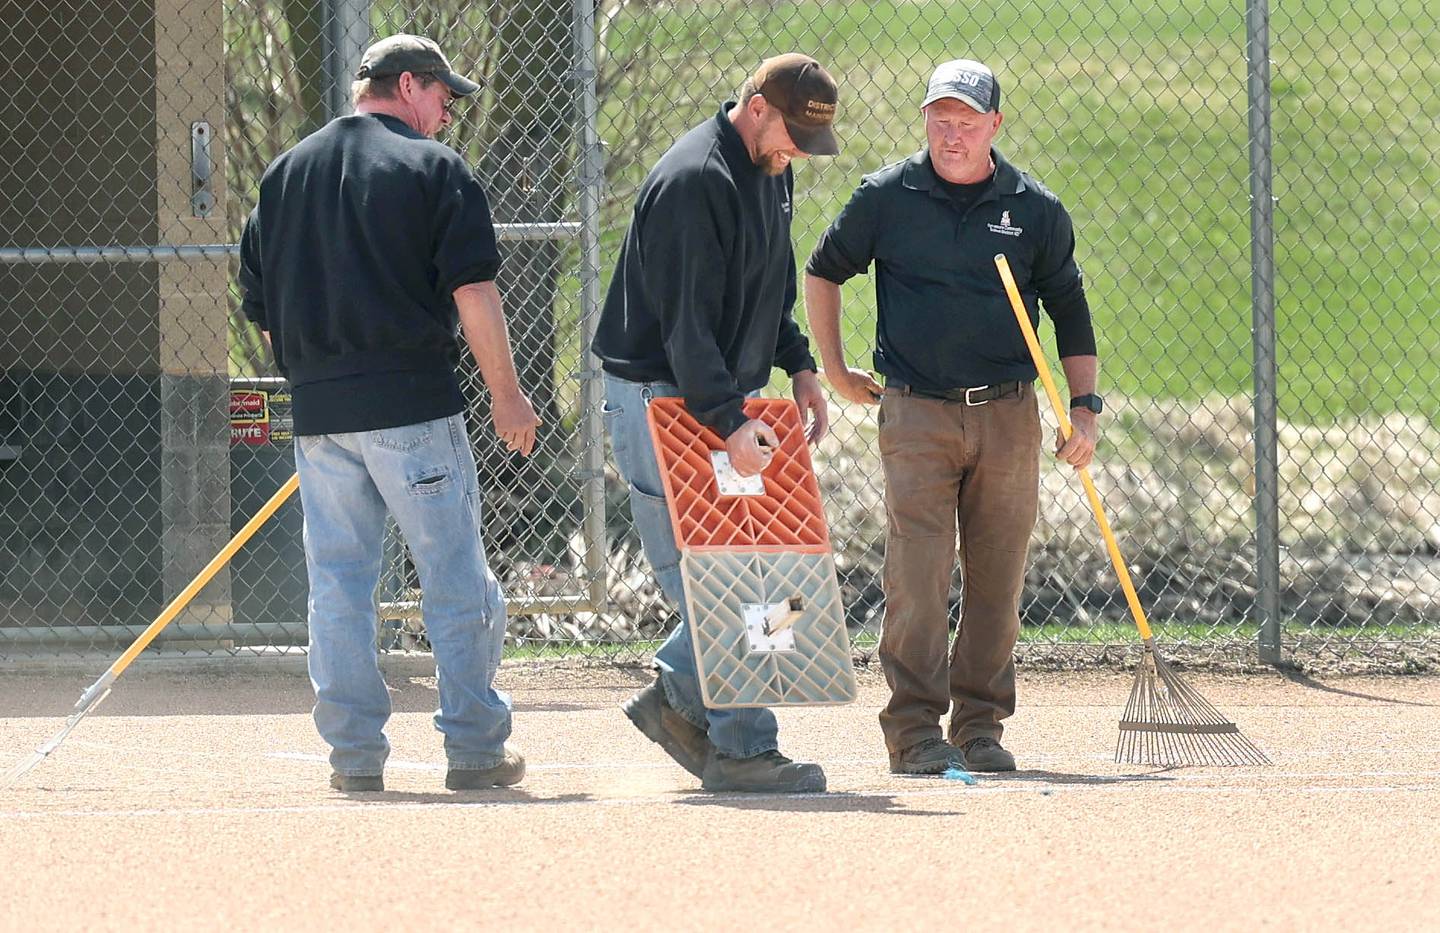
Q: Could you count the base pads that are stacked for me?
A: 2